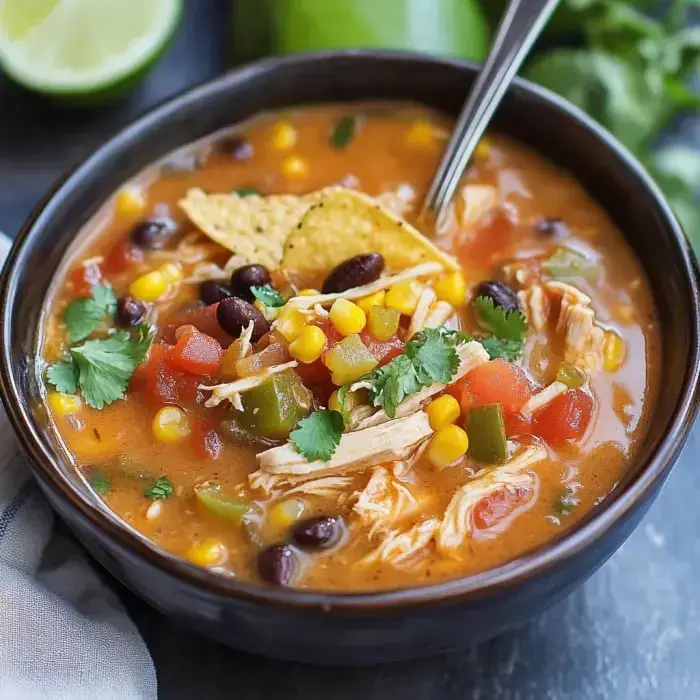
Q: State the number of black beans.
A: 11